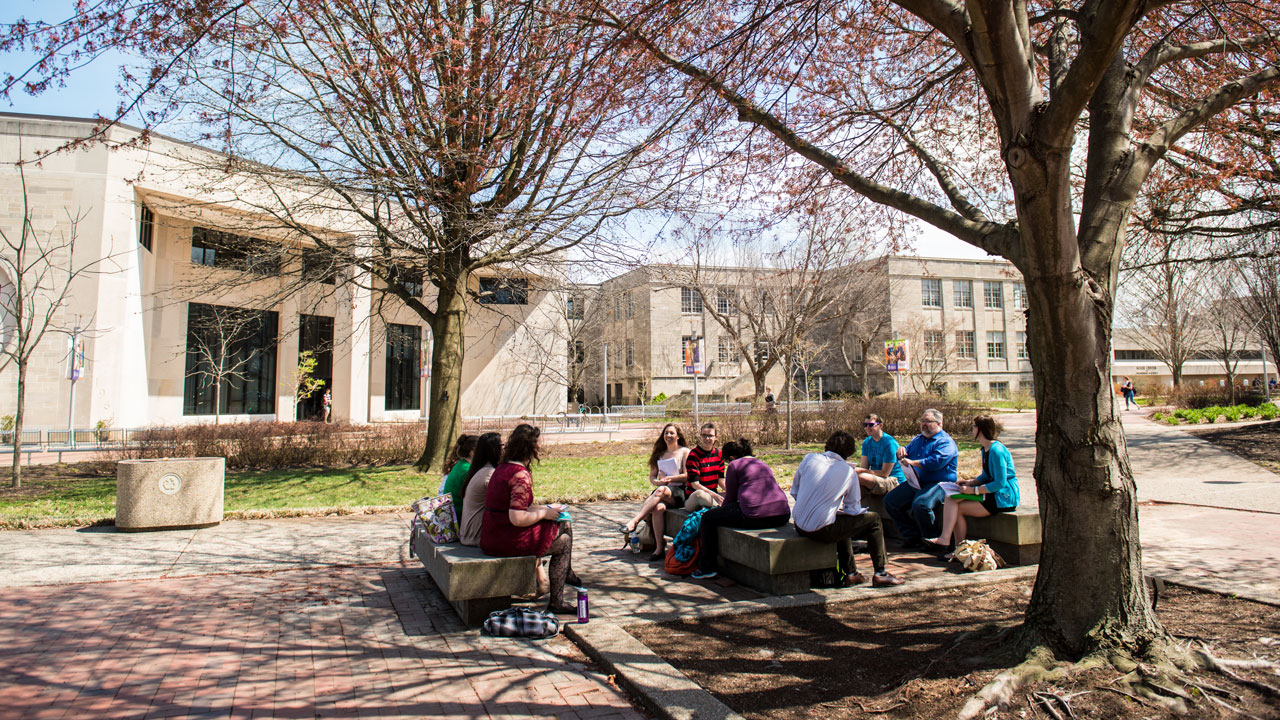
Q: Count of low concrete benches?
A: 3